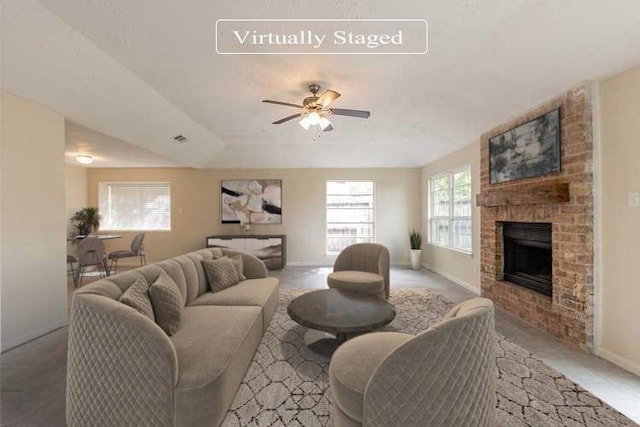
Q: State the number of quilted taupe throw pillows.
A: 4